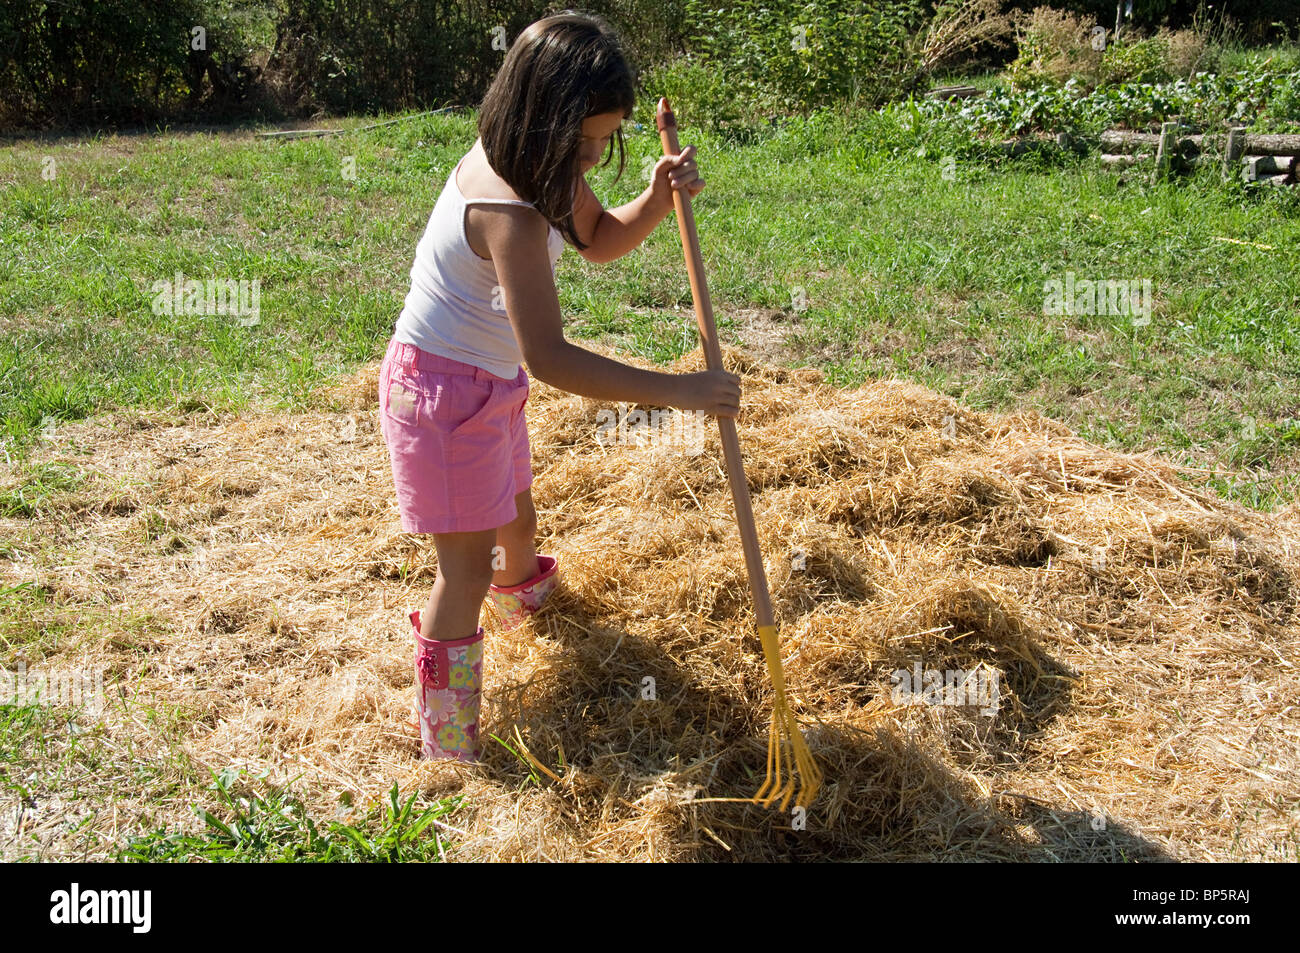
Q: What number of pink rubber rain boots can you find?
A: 2